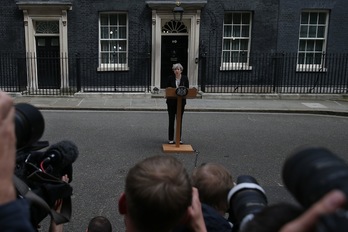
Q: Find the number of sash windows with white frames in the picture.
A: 3